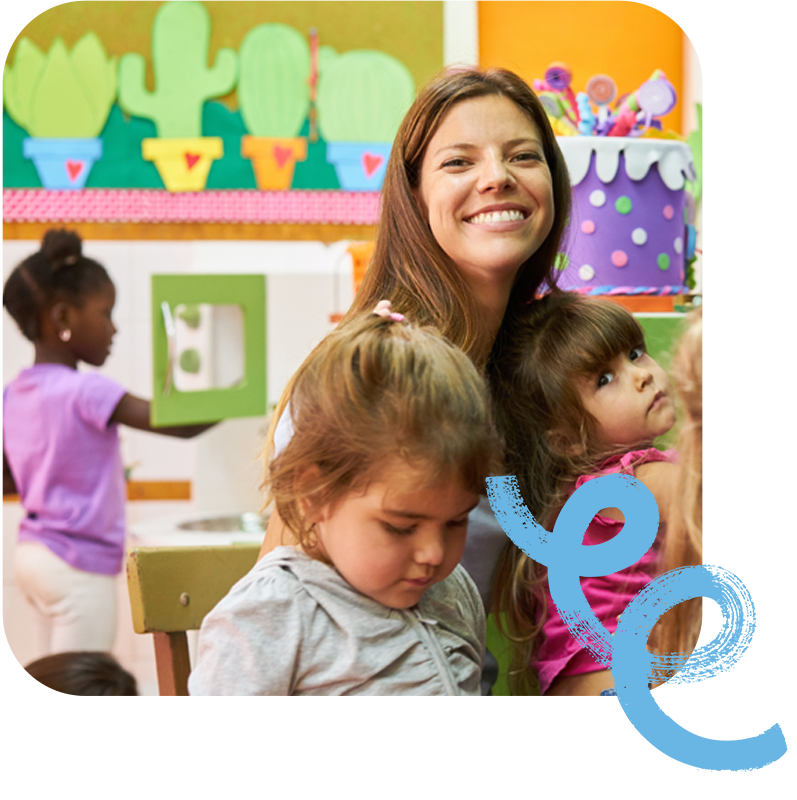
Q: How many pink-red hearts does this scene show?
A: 4